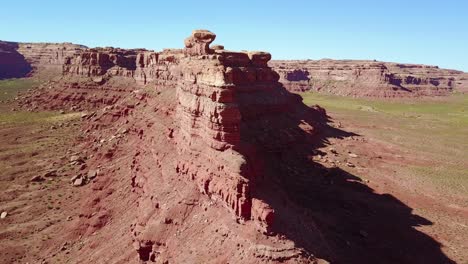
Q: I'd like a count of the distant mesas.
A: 2